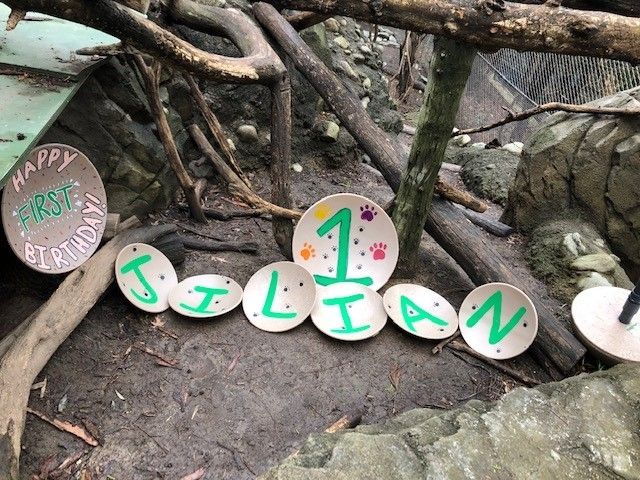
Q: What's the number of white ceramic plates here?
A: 7